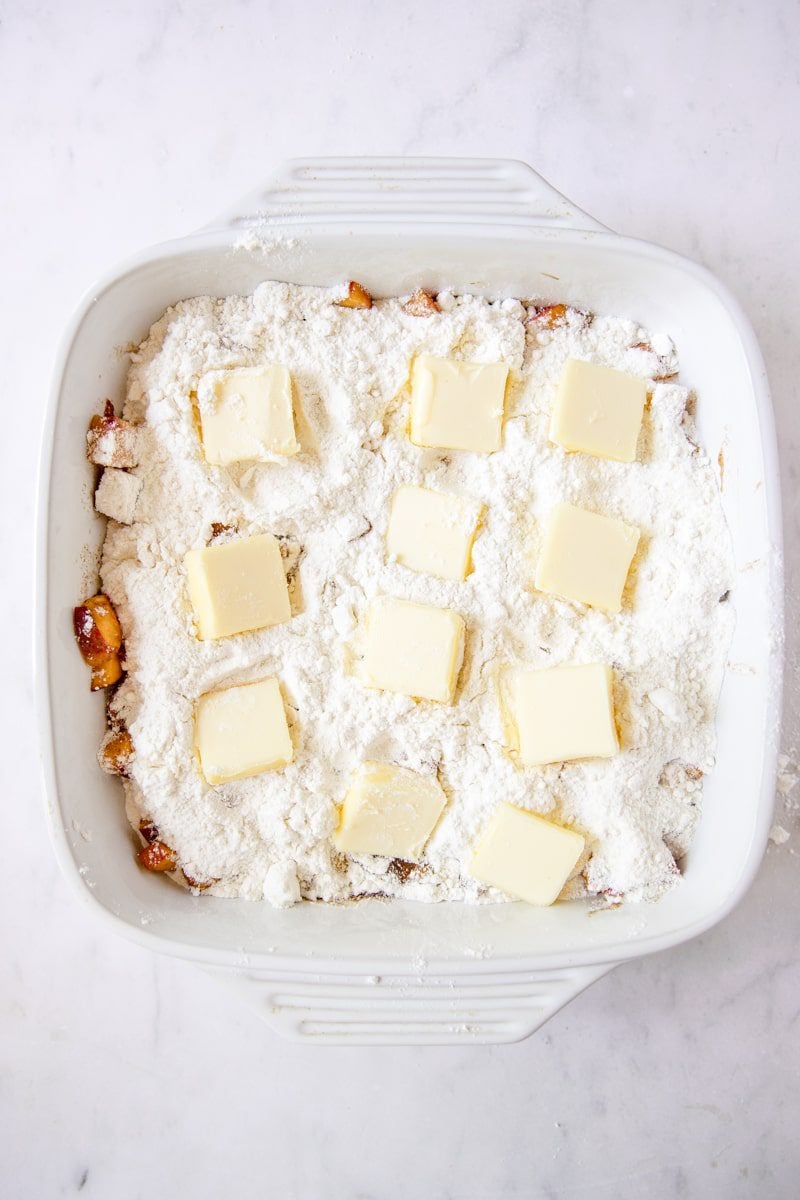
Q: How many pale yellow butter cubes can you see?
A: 11